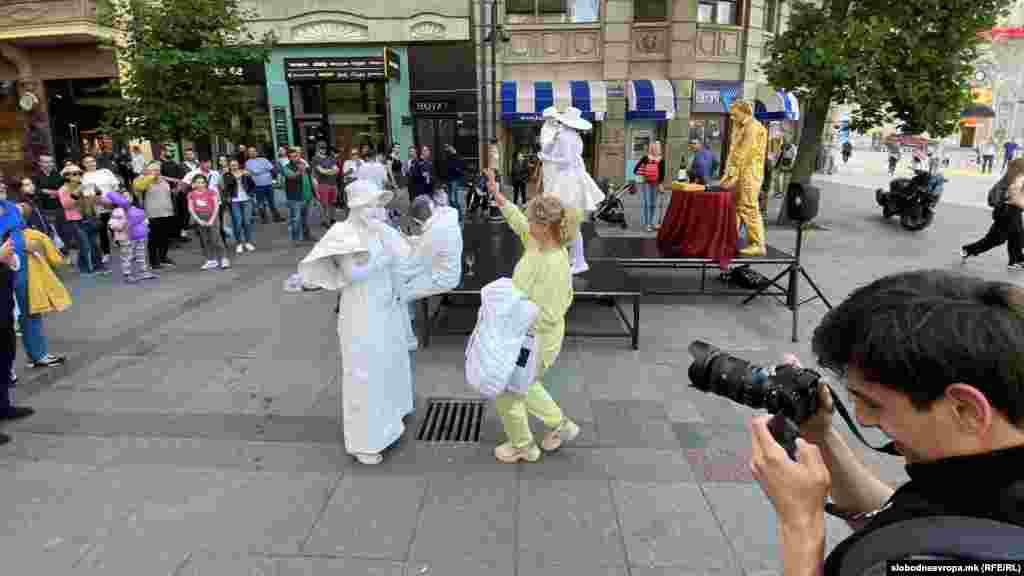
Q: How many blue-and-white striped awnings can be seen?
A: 3